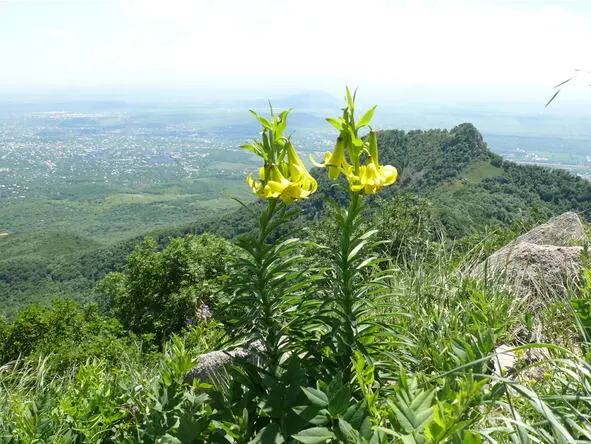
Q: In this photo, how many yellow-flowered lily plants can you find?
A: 2